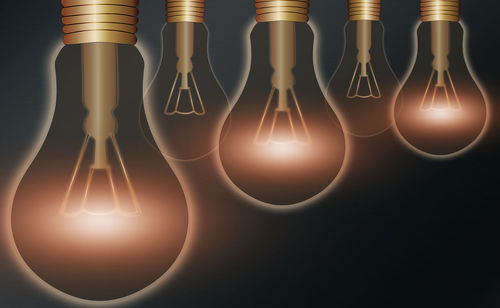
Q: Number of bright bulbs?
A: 3